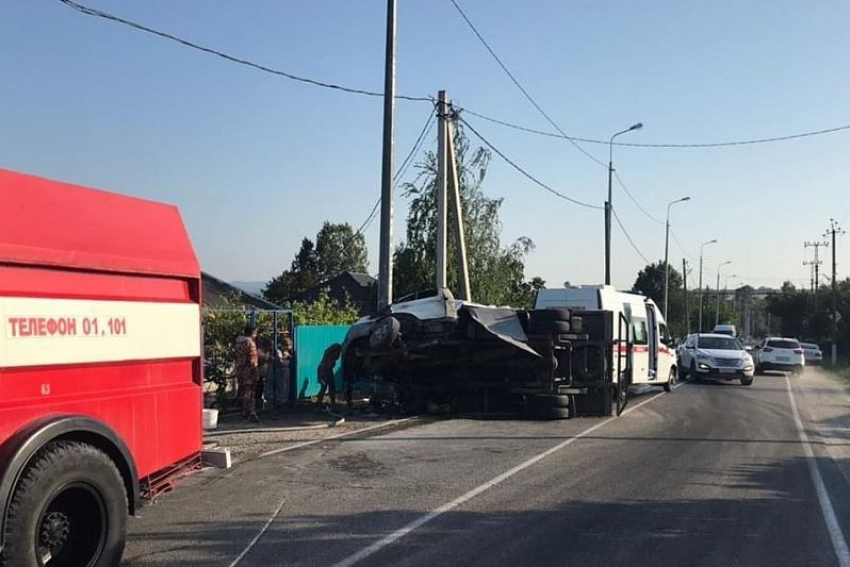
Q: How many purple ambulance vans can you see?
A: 0